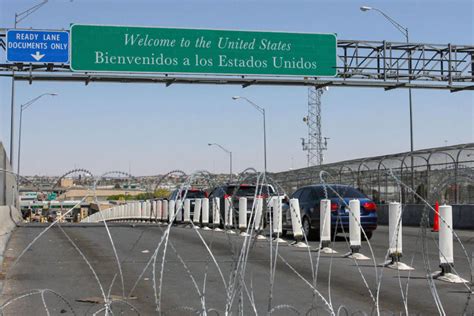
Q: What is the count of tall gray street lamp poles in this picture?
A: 5